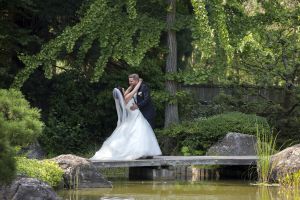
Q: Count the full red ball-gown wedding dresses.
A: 0